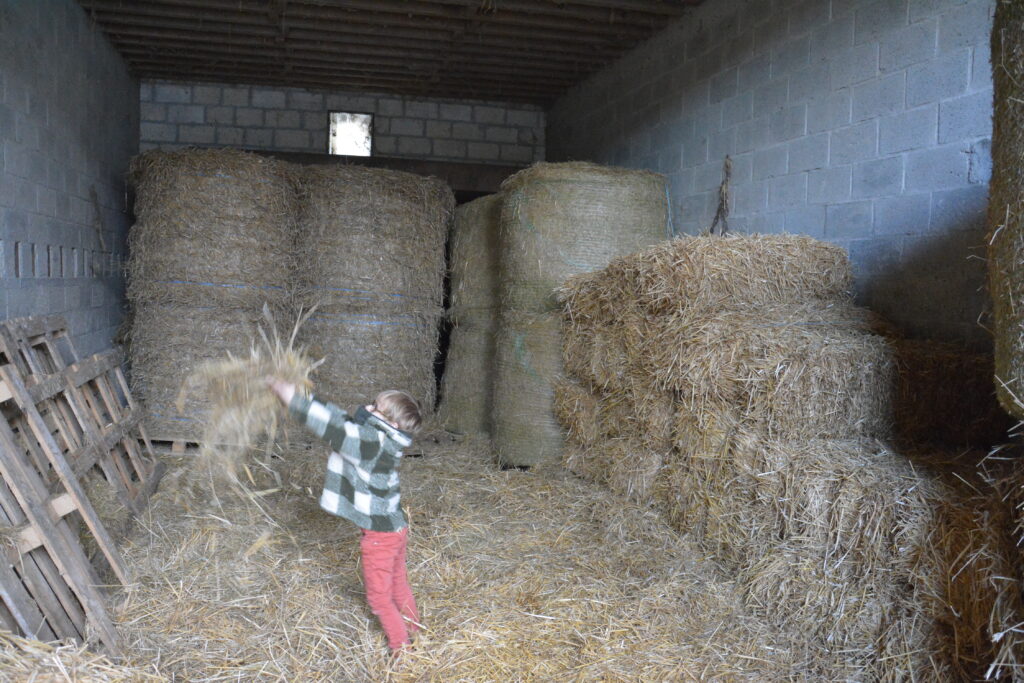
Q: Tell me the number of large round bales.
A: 8